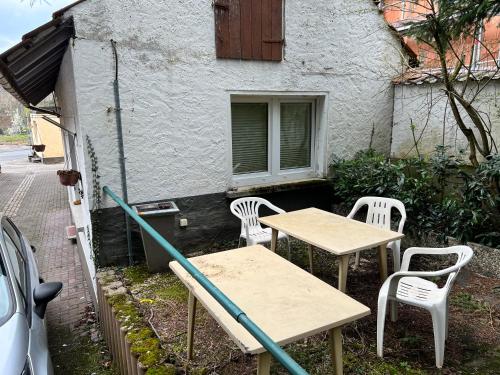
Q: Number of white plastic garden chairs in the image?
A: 3